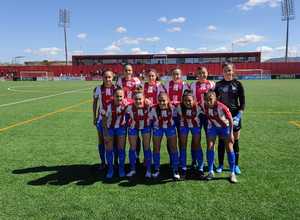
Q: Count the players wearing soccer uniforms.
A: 11